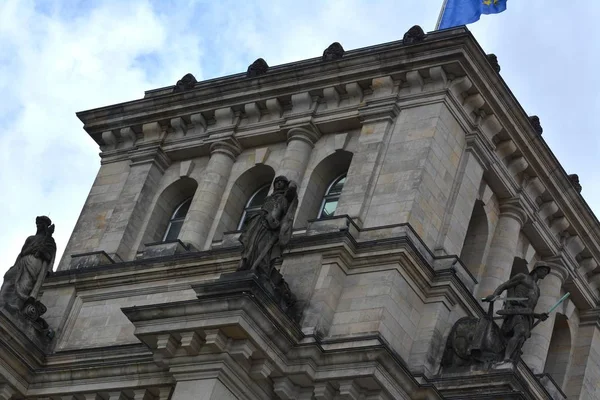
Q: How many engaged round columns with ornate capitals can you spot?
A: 4